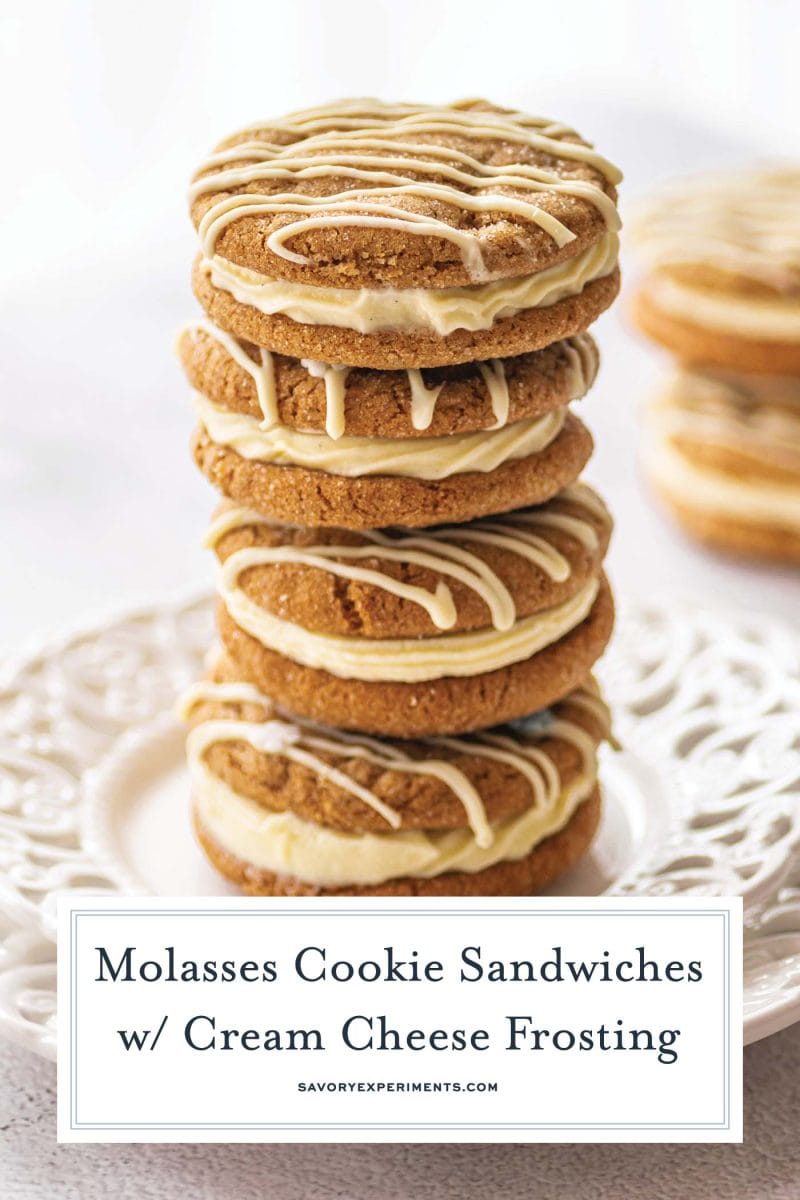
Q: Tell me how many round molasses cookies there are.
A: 12